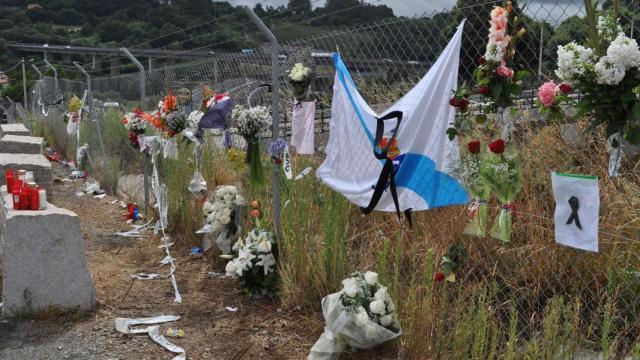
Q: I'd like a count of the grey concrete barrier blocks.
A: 4